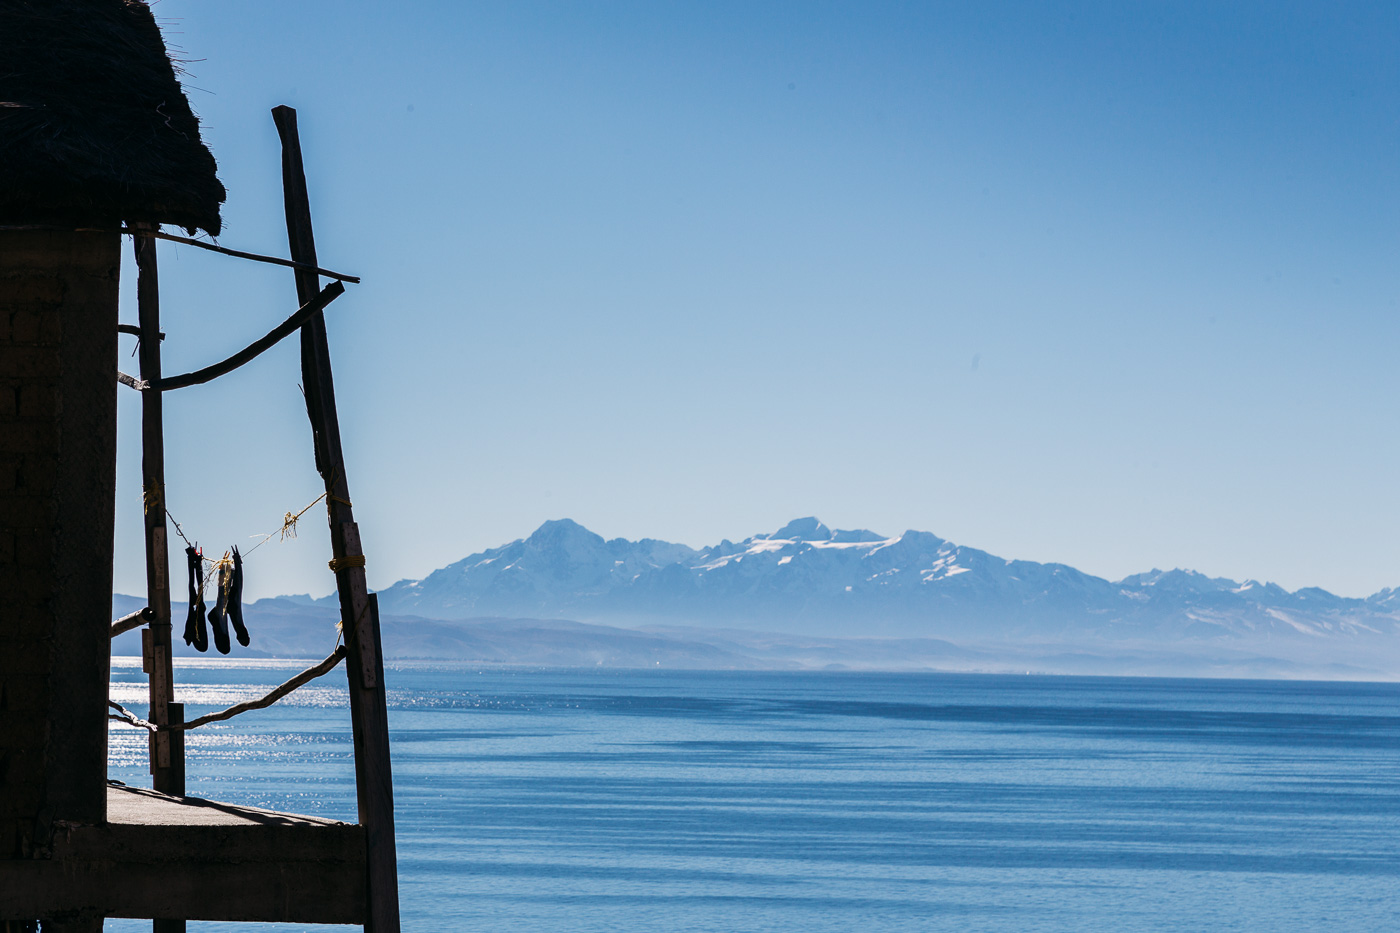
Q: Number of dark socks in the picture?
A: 4